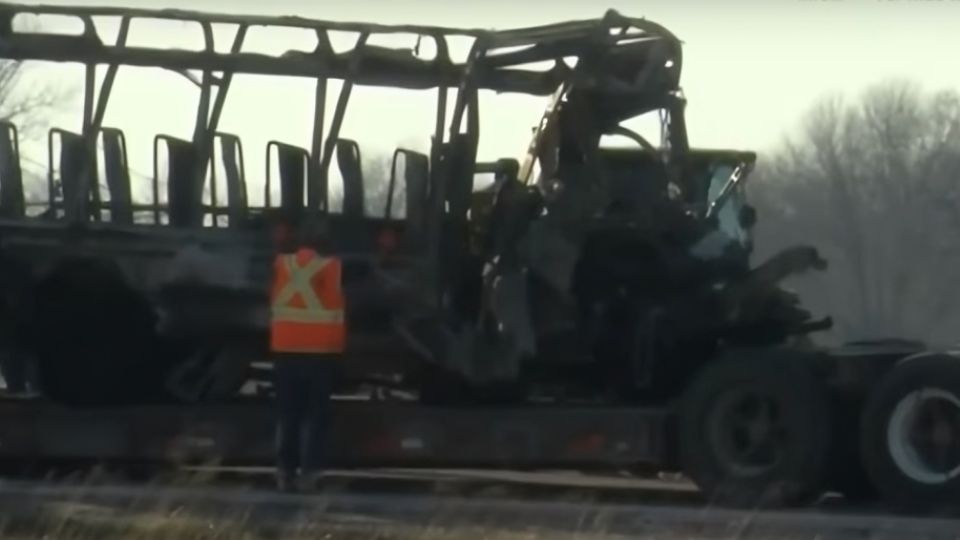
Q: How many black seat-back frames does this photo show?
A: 8